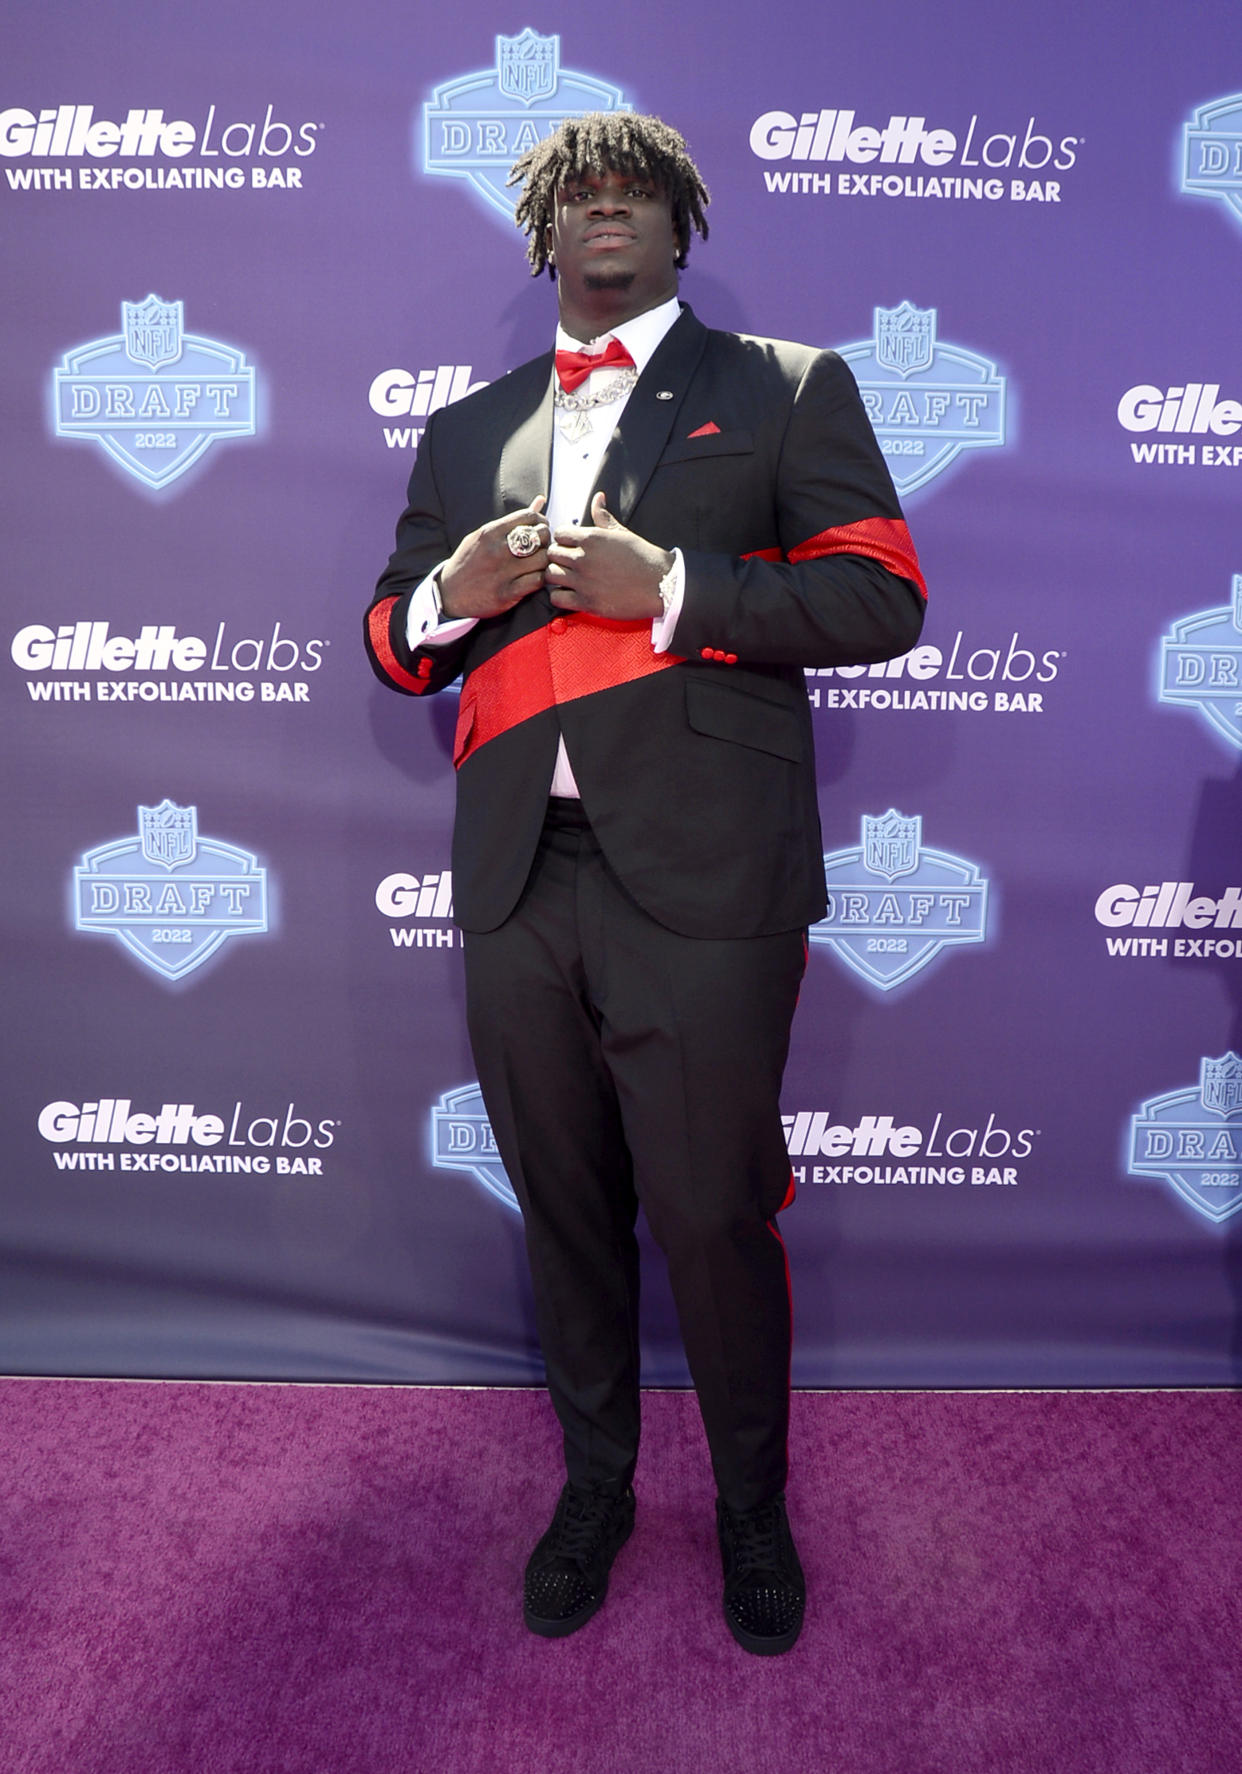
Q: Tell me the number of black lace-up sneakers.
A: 2